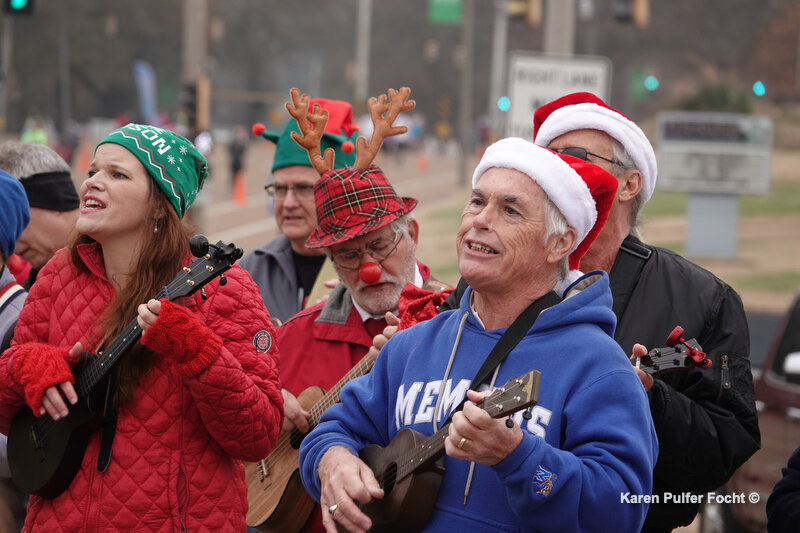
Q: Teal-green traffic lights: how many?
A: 4